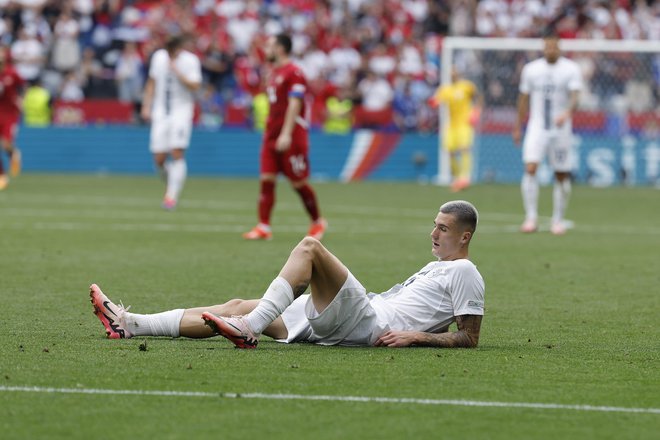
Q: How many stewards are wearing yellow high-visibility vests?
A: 3